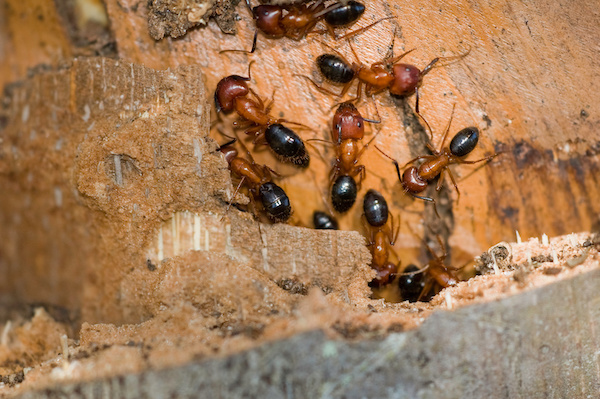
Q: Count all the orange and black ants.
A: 9